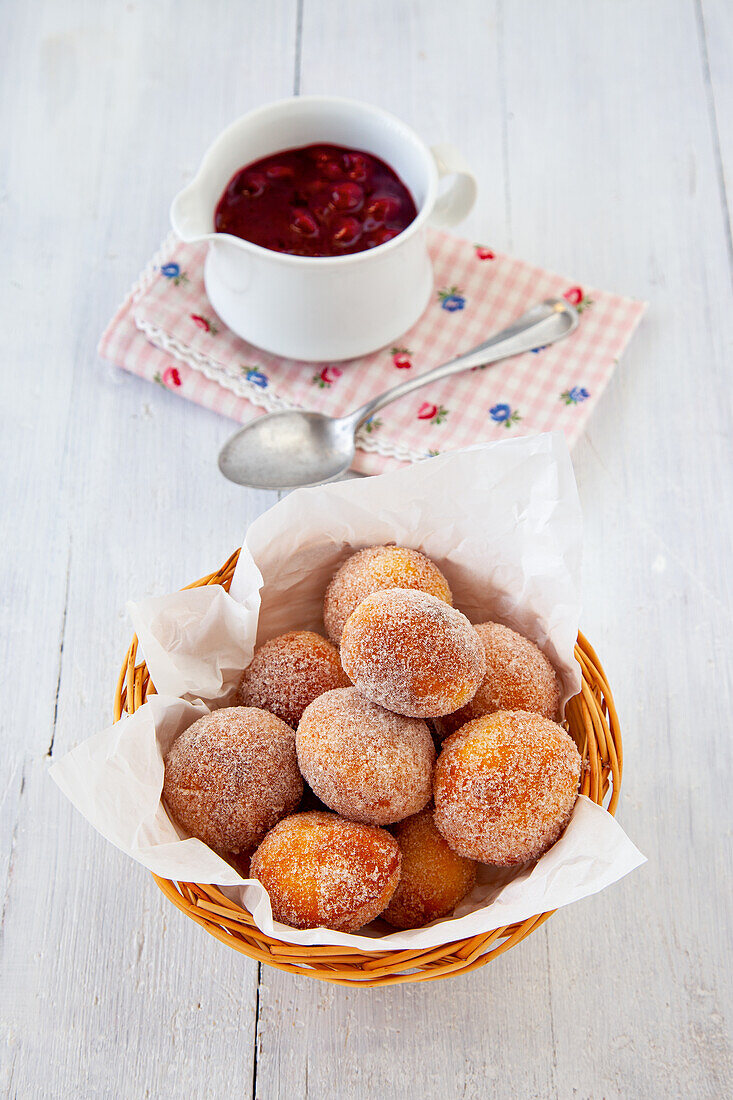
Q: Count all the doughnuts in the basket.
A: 9